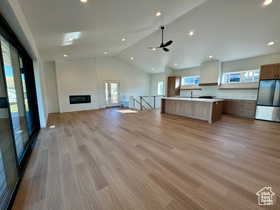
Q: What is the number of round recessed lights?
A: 13